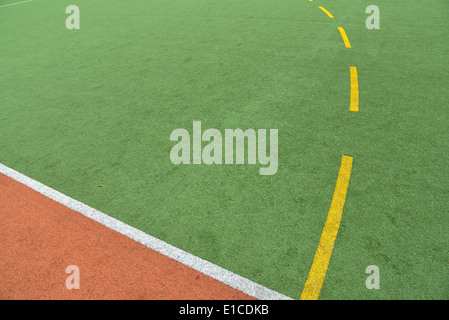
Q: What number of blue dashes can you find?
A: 0